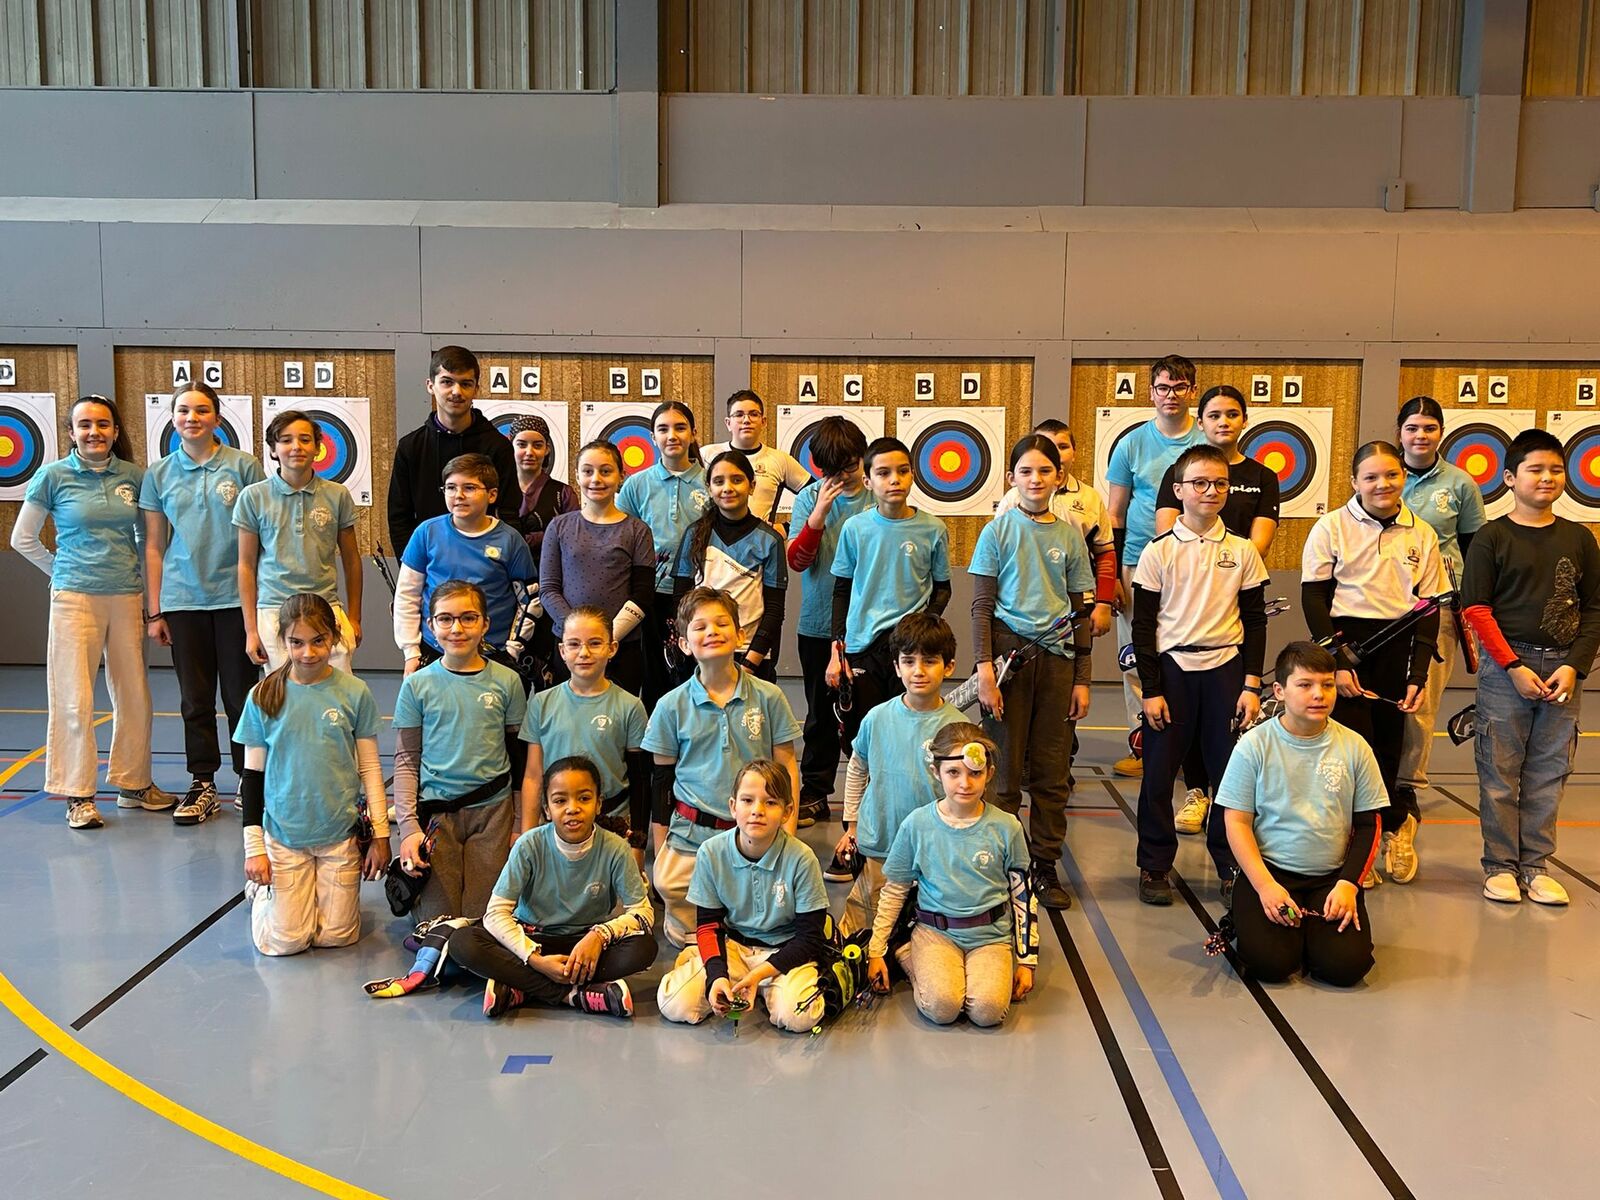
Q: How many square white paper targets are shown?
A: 11